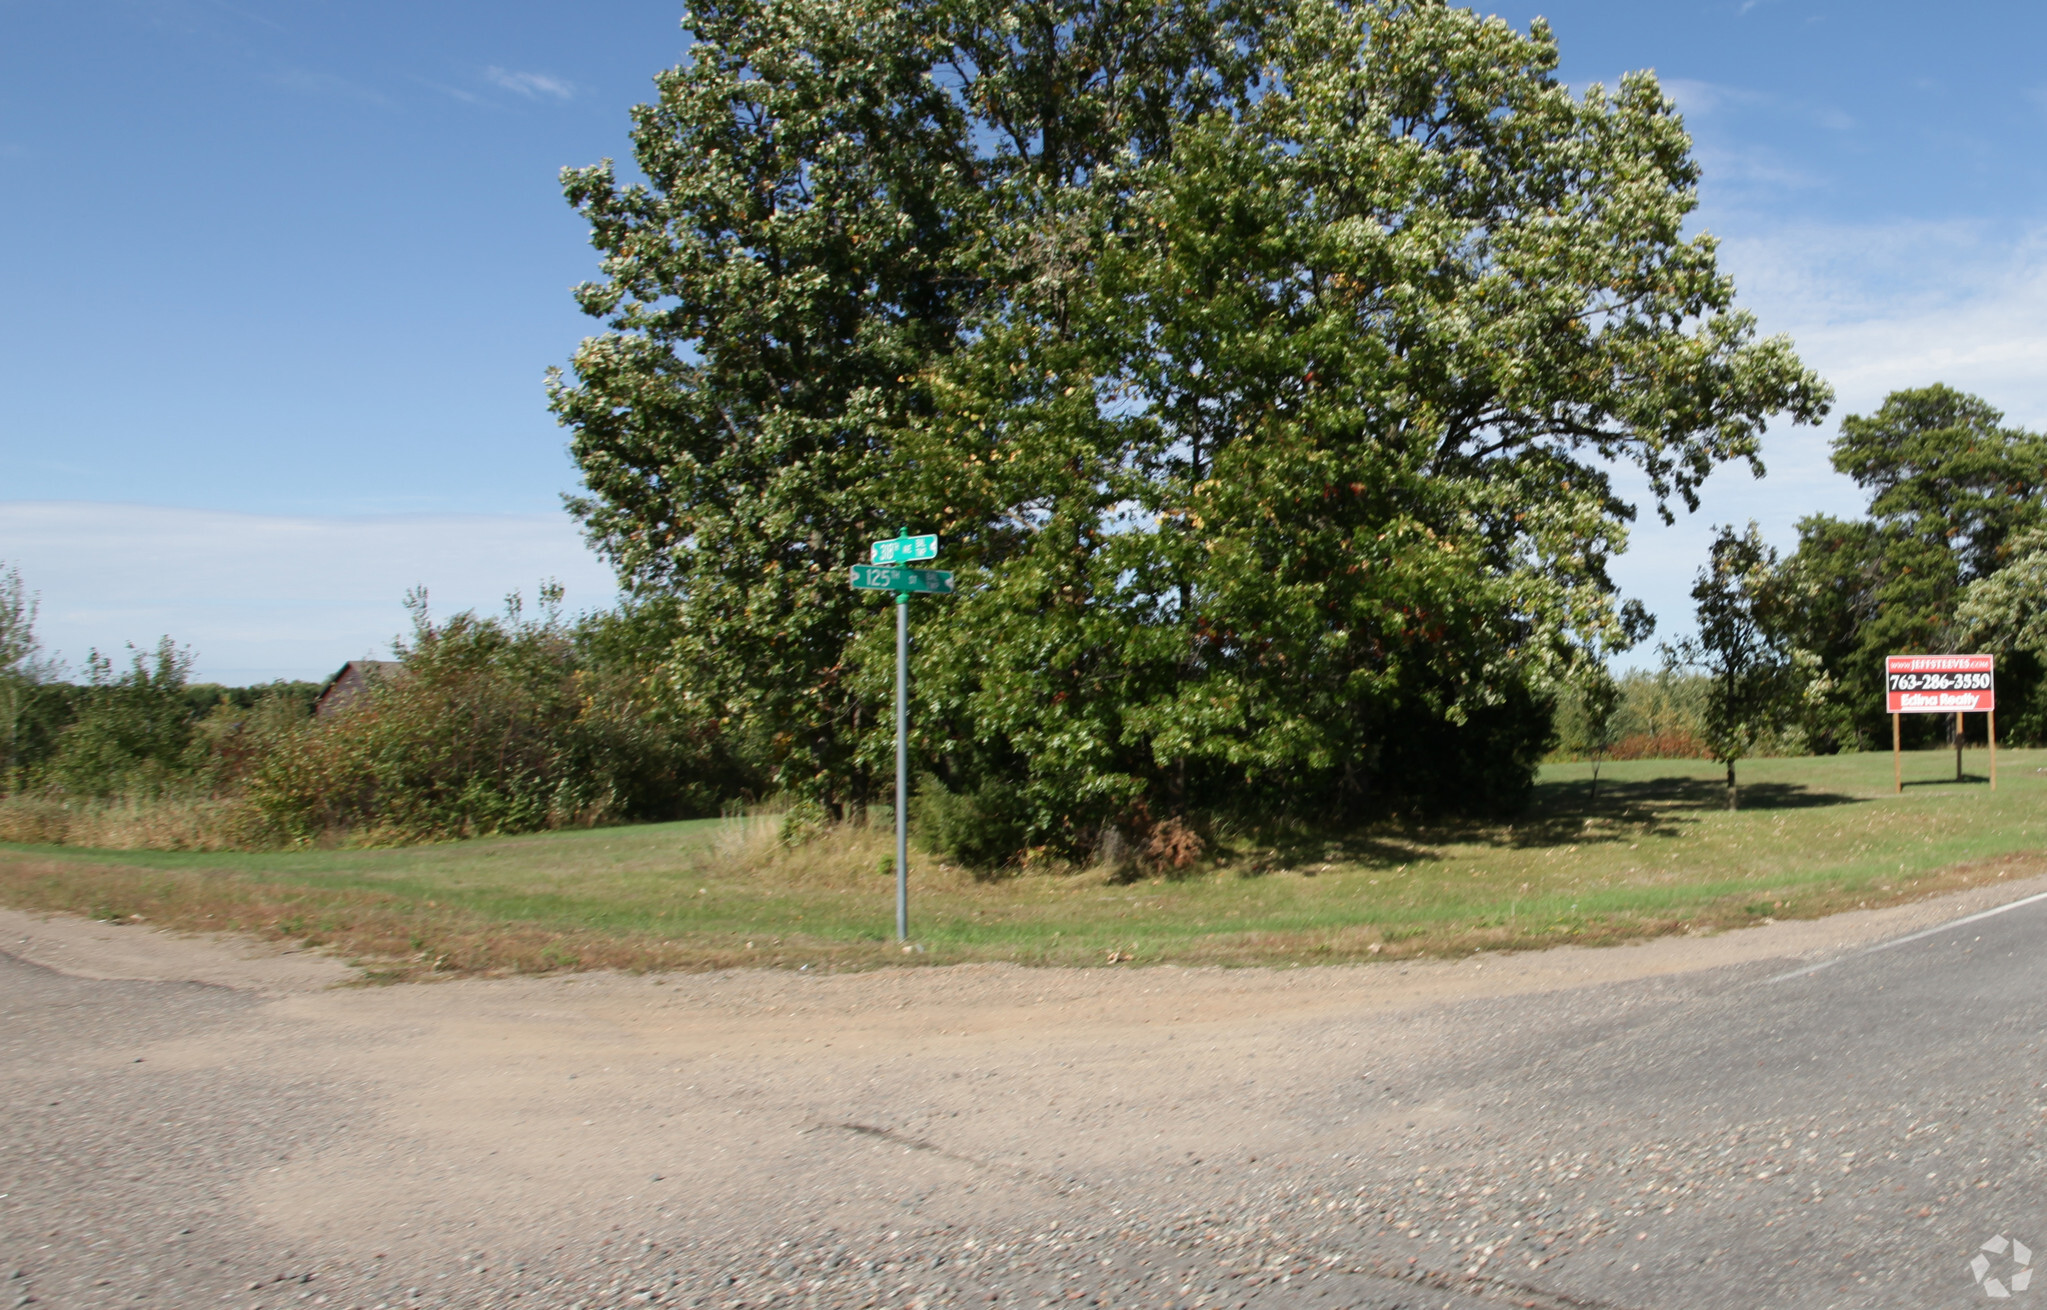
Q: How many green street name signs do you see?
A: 2